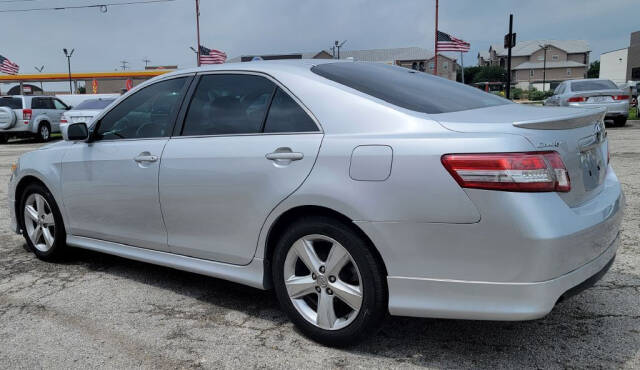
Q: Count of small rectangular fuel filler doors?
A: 1